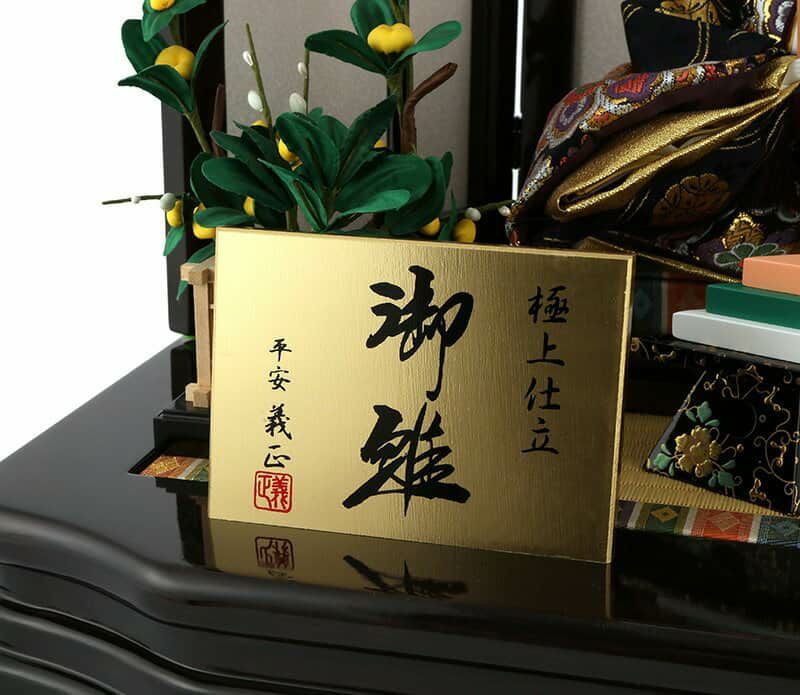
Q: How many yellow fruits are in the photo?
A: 11